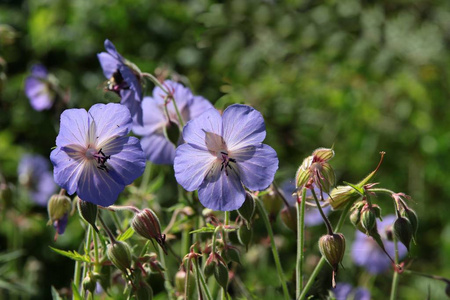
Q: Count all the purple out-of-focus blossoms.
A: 5